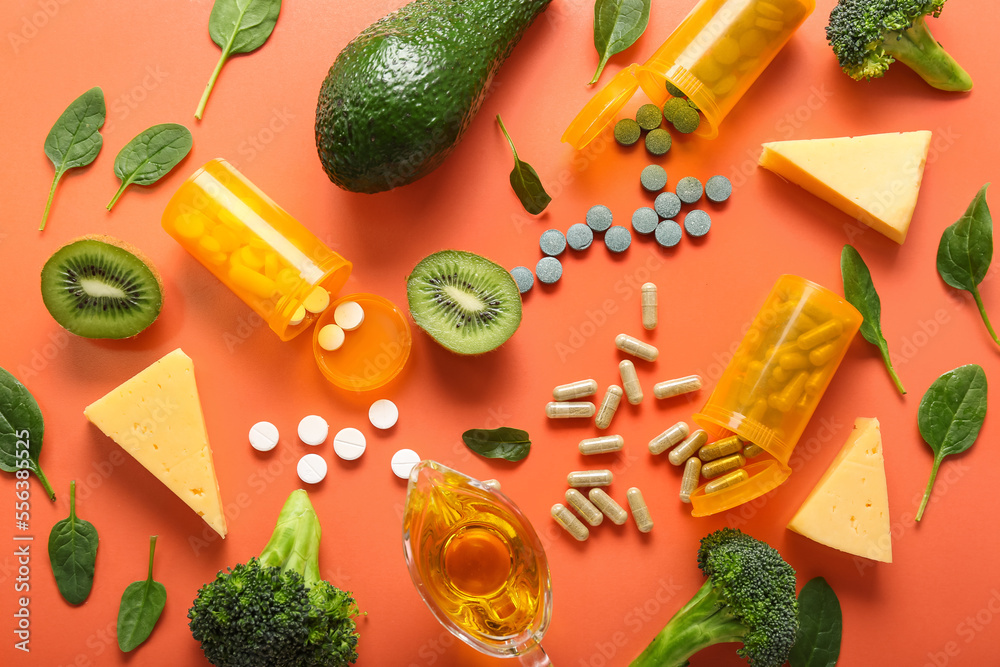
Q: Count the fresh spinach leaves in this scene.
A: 13